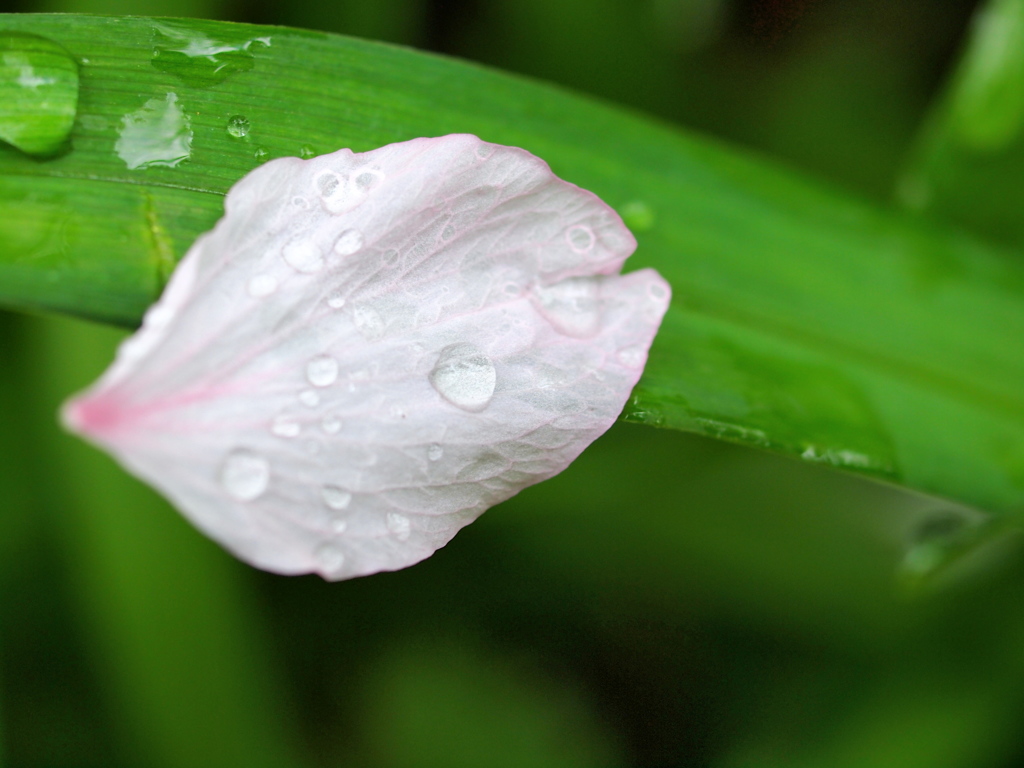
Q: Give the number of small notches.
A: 1